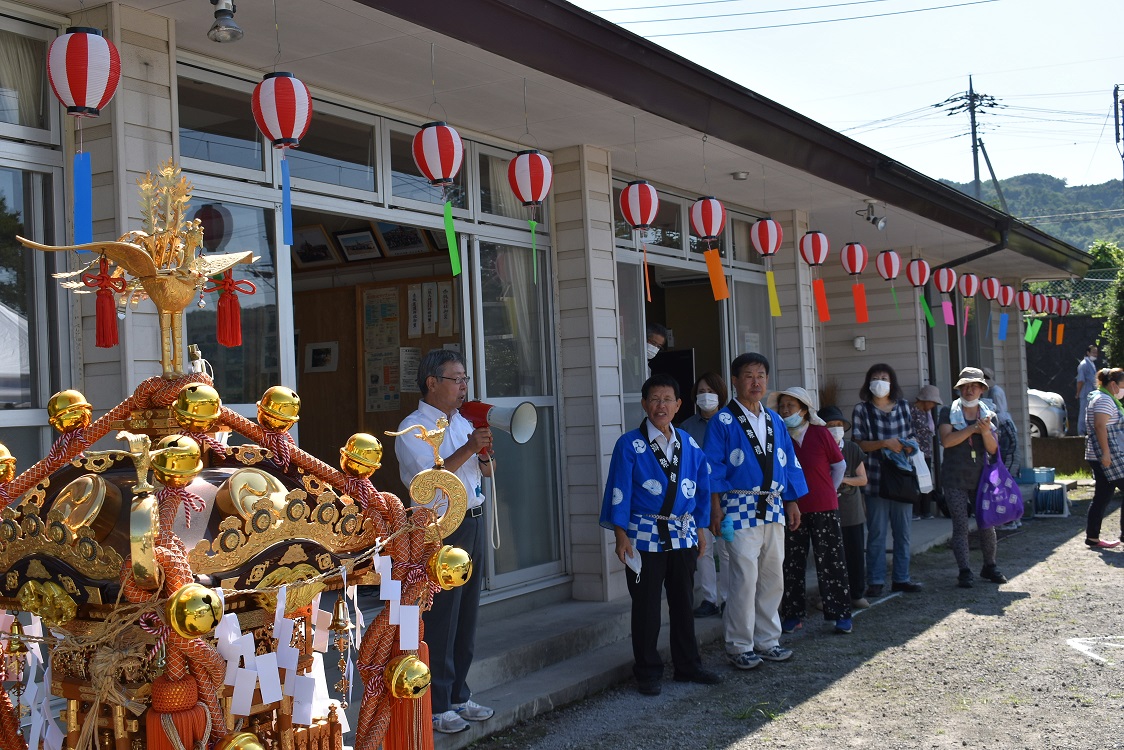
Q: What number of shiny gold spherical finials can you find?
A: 10